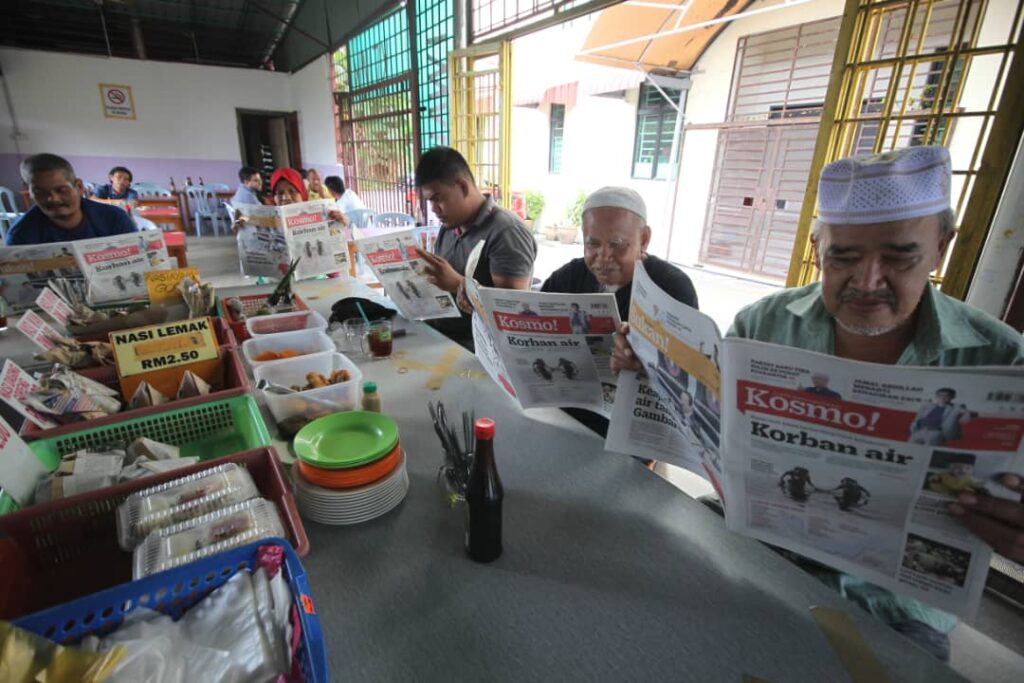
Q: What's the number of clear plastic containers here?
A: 5